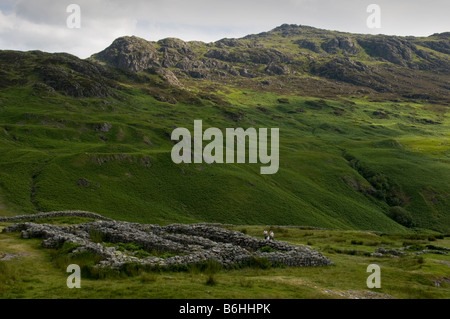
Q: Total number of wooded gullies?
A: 1